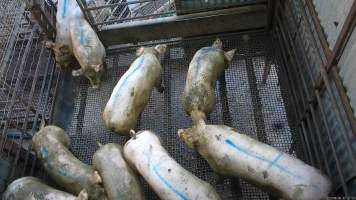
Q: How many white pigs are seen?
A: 9